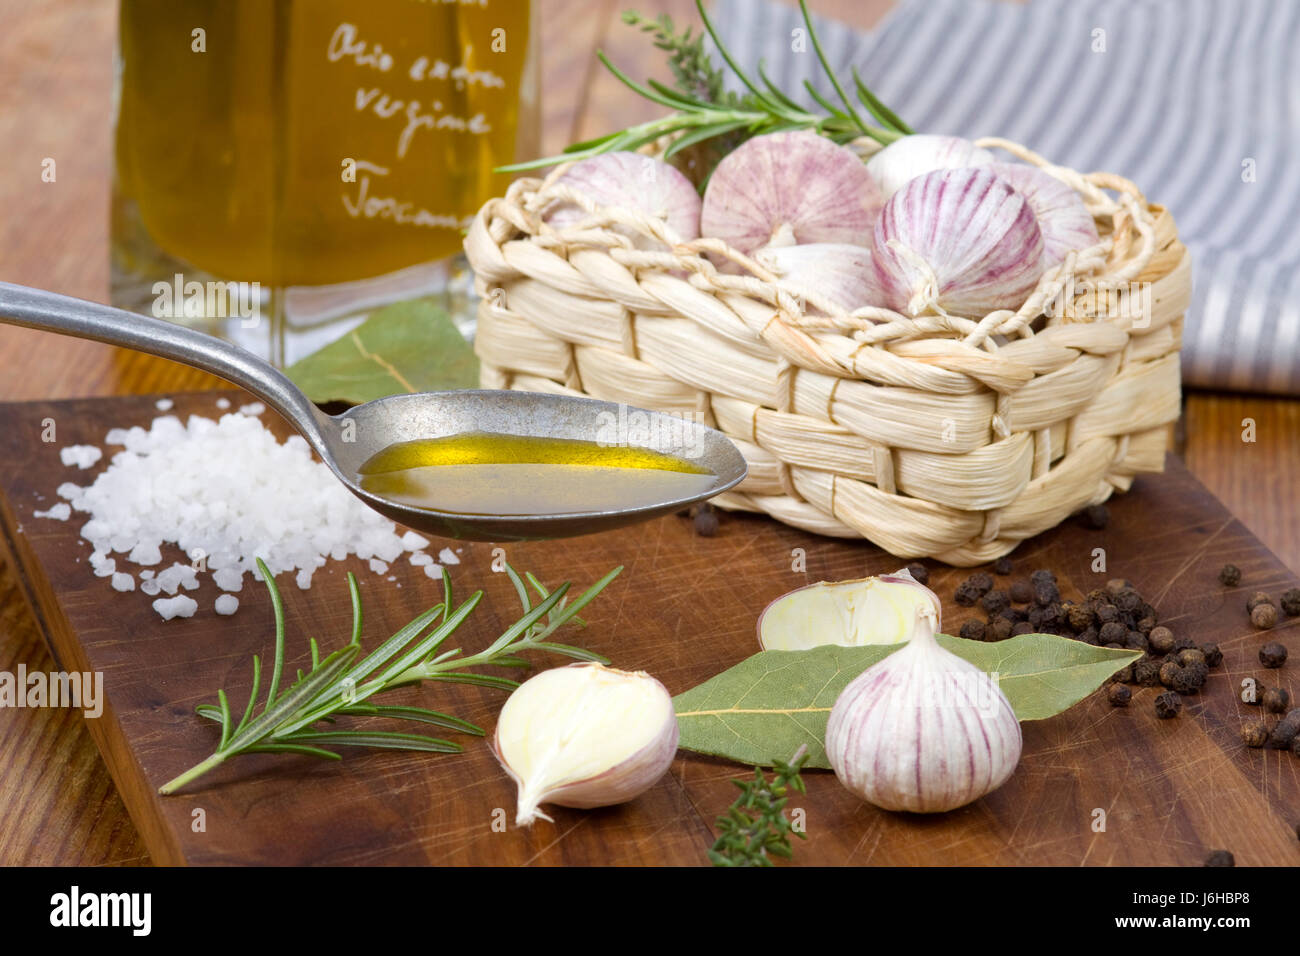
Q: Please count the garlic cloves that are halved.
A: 2